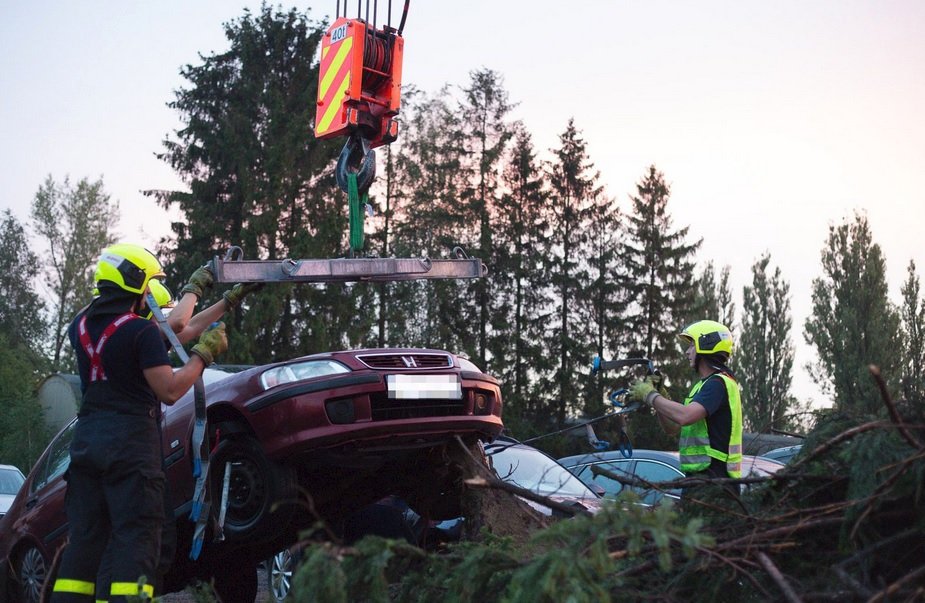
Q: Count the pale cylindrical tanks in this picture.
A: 1